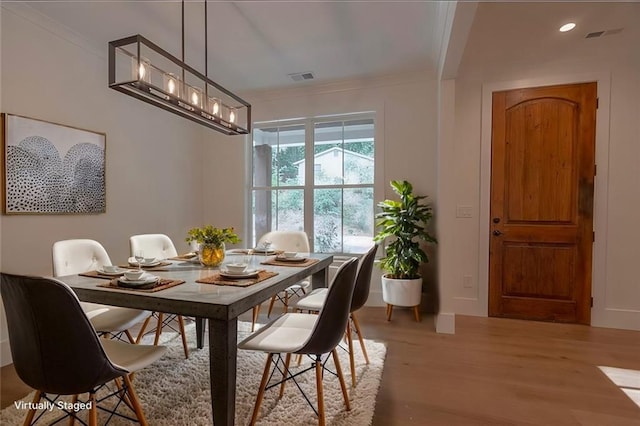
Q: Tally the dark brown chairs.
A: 3